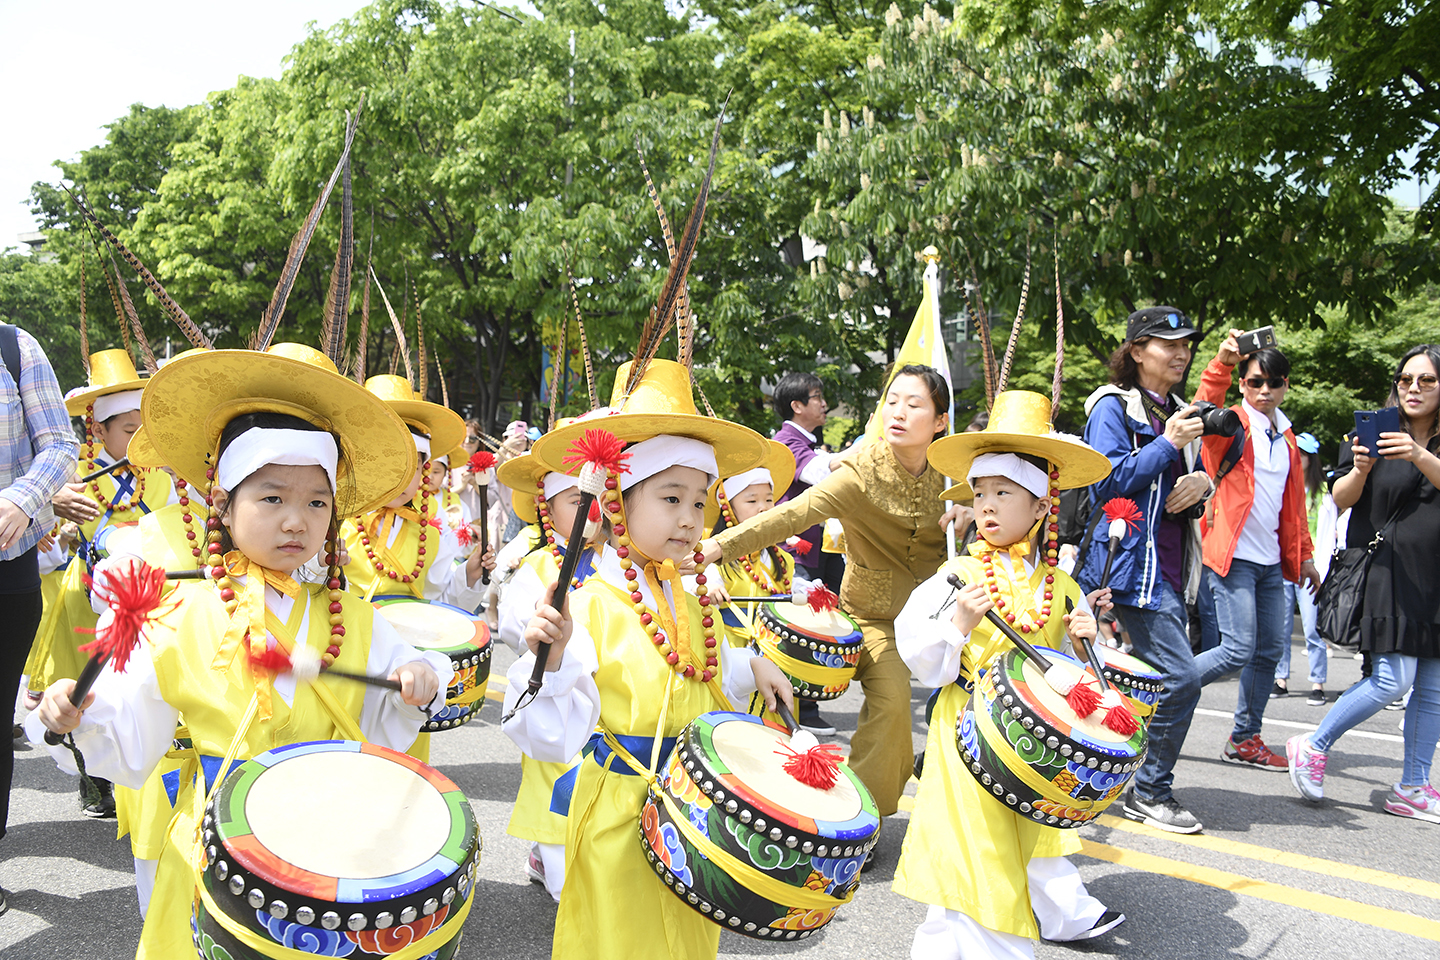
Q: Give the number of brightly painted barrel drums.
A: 7